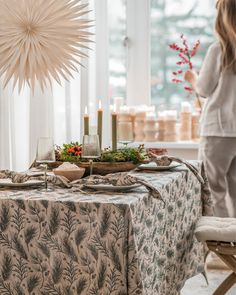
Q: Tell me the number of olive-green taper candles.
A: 3